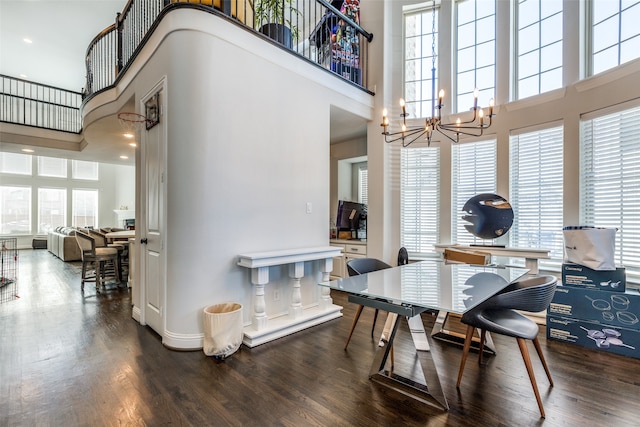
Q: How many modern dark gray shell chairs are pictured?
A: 2